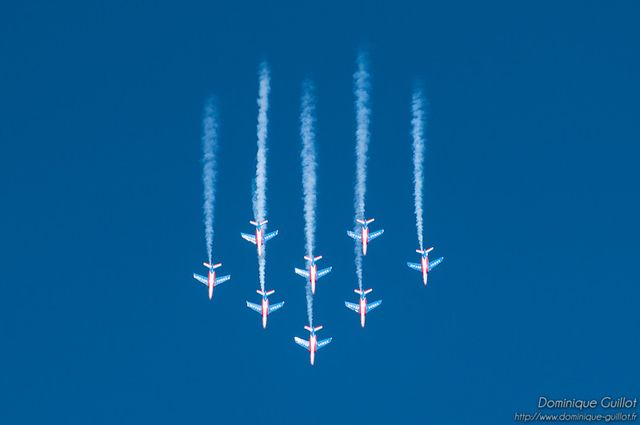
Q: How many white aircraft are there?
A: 8